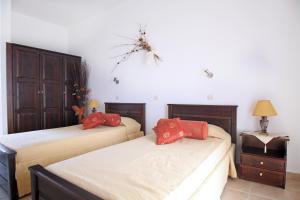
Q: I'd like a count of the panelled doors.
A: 3